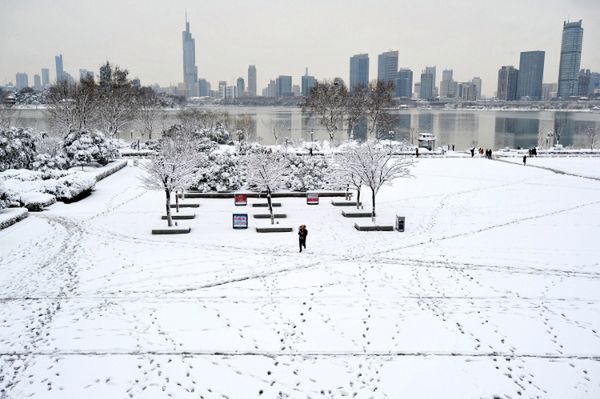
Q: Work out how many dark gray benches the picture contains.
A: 9